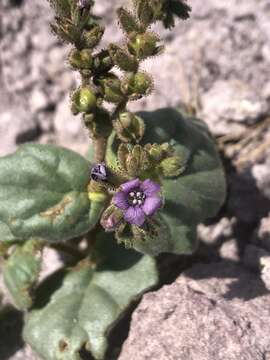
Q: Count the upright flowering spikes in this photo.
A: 2